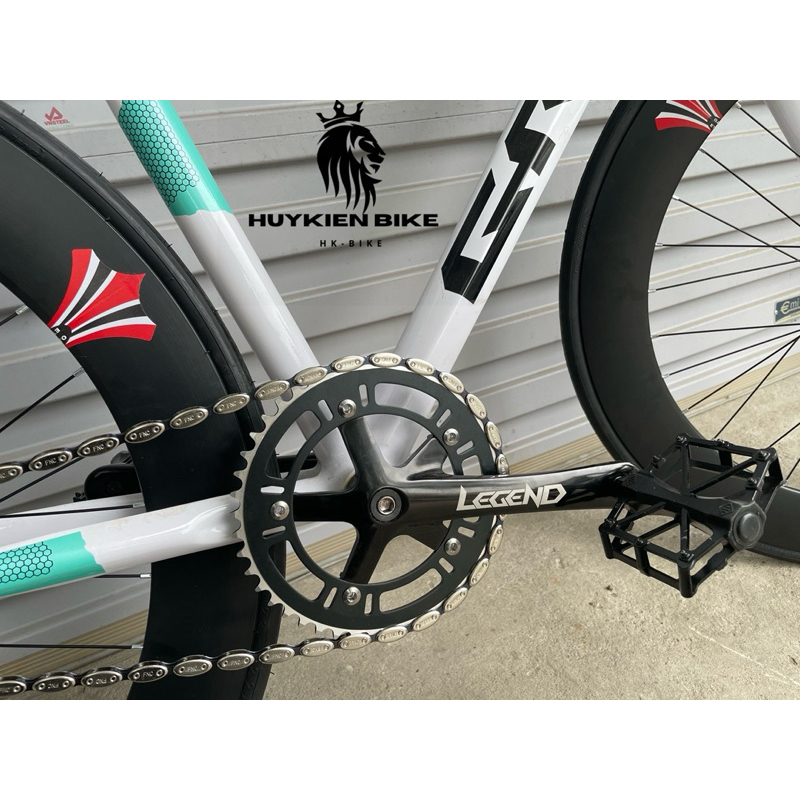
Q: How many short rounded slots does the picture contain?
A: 10